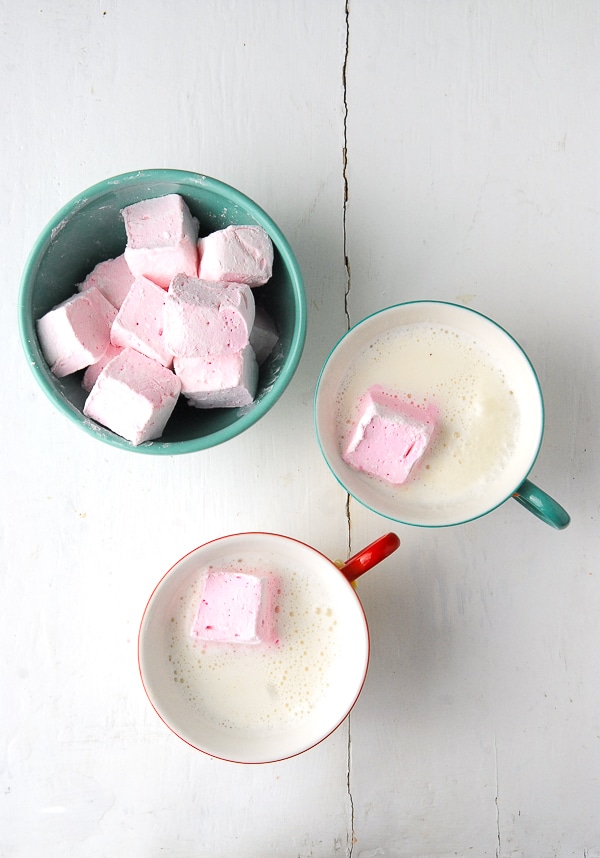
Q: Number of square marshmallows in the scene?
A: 12